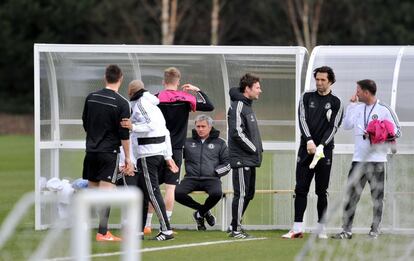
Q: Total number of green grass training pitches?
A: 1